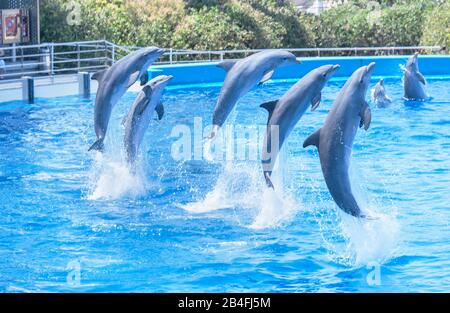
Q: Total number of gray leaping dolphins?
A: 5